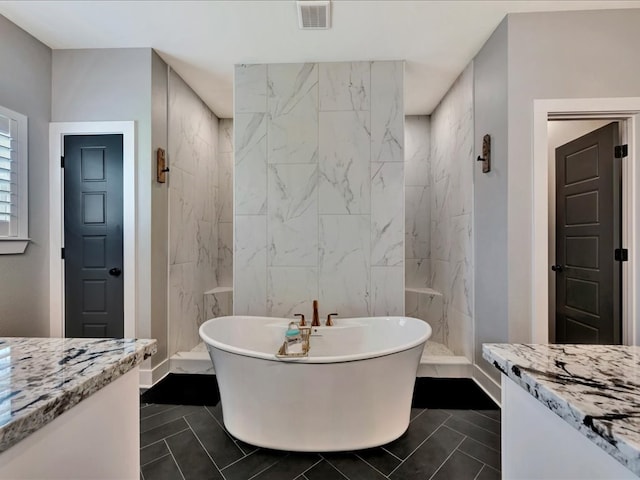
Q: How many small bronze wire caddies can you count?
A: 1